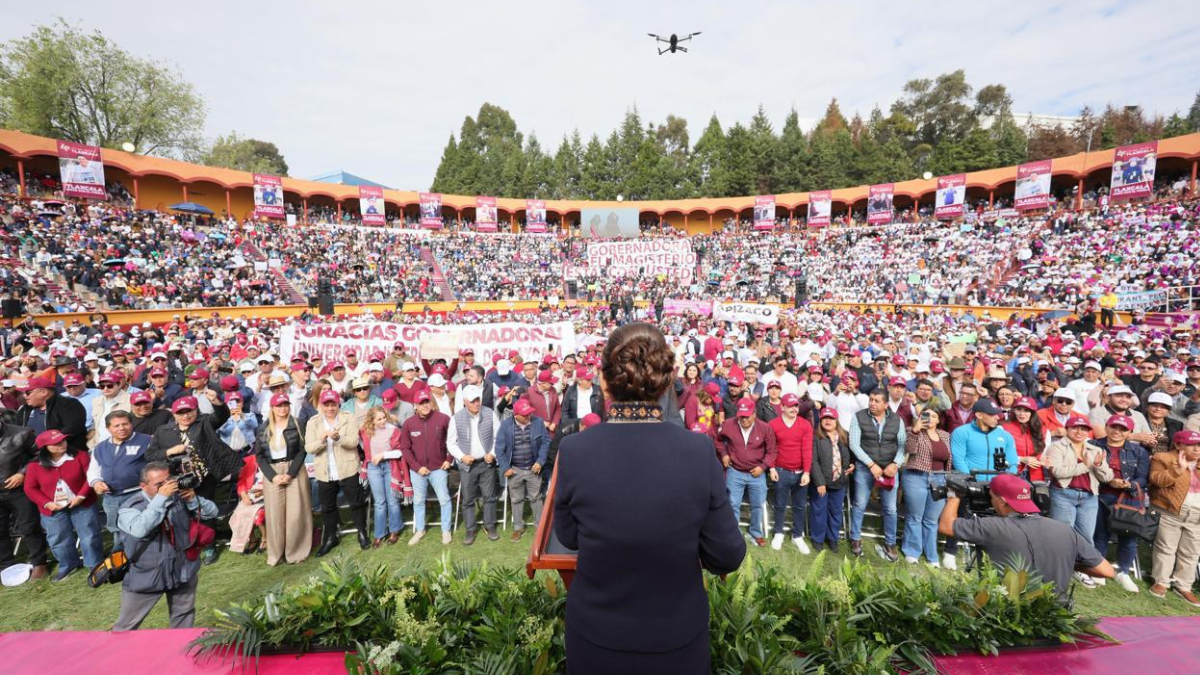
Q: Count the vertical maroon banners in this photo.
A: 12